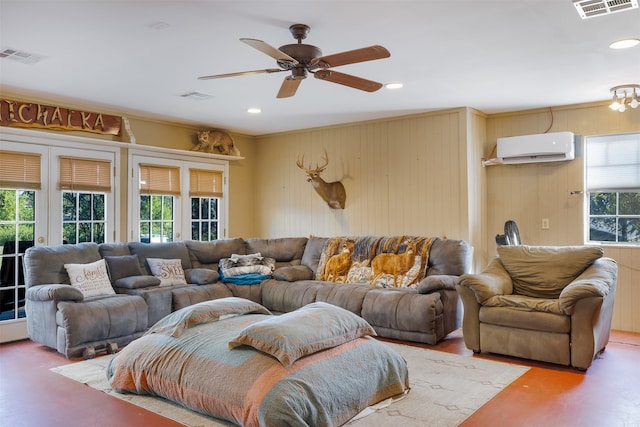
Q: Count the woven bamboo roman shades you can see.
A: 4